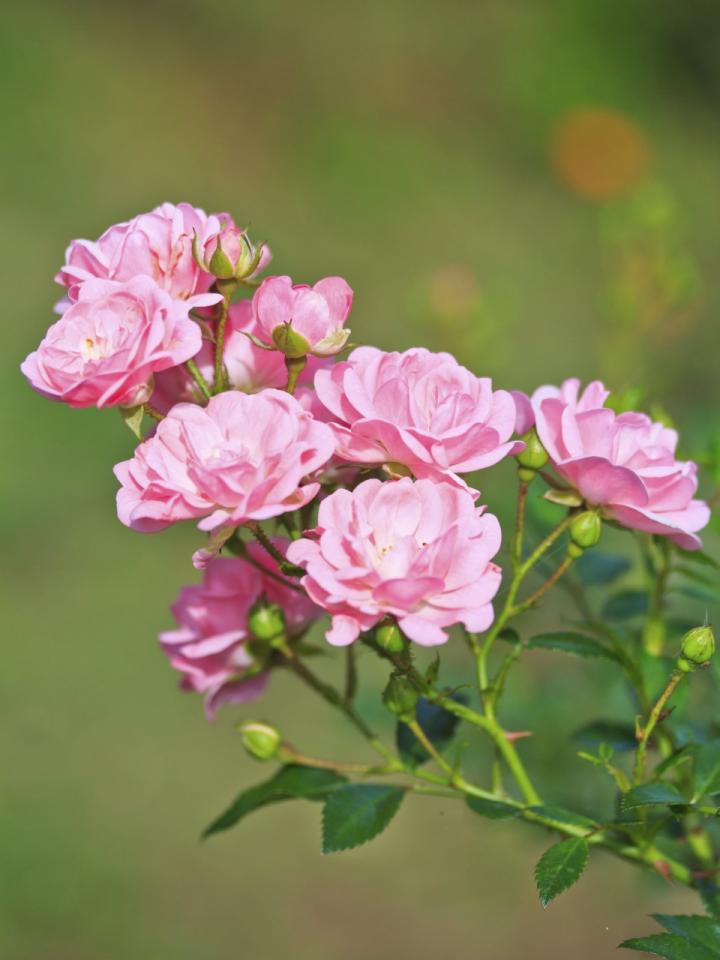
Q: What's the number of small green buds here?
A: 7